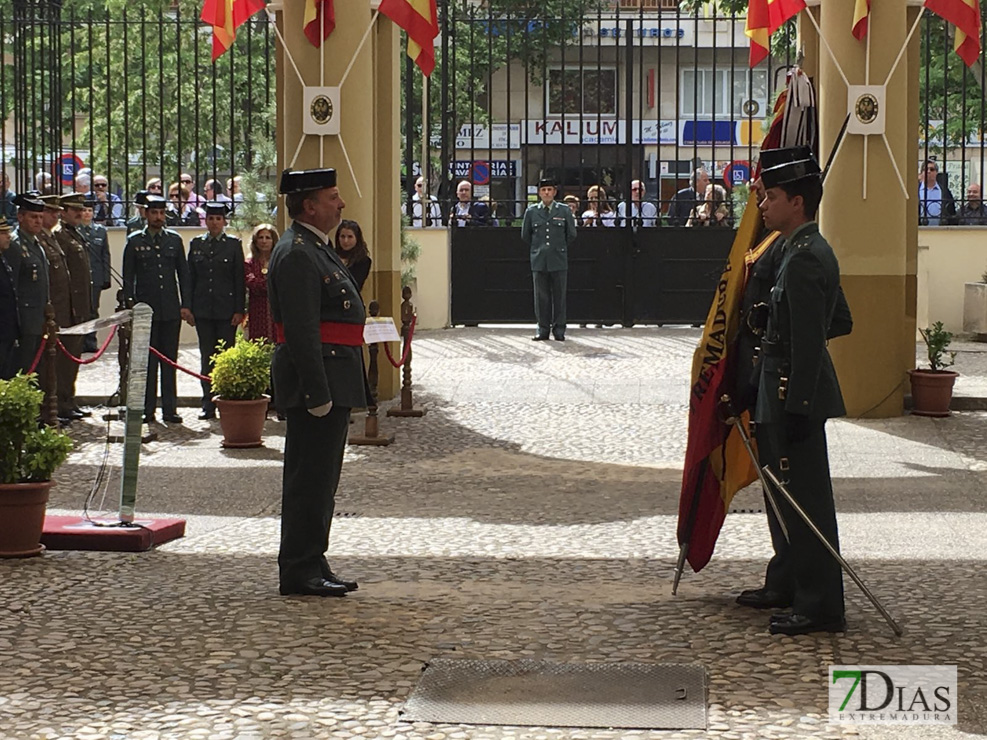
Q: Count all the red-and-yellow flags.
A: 7